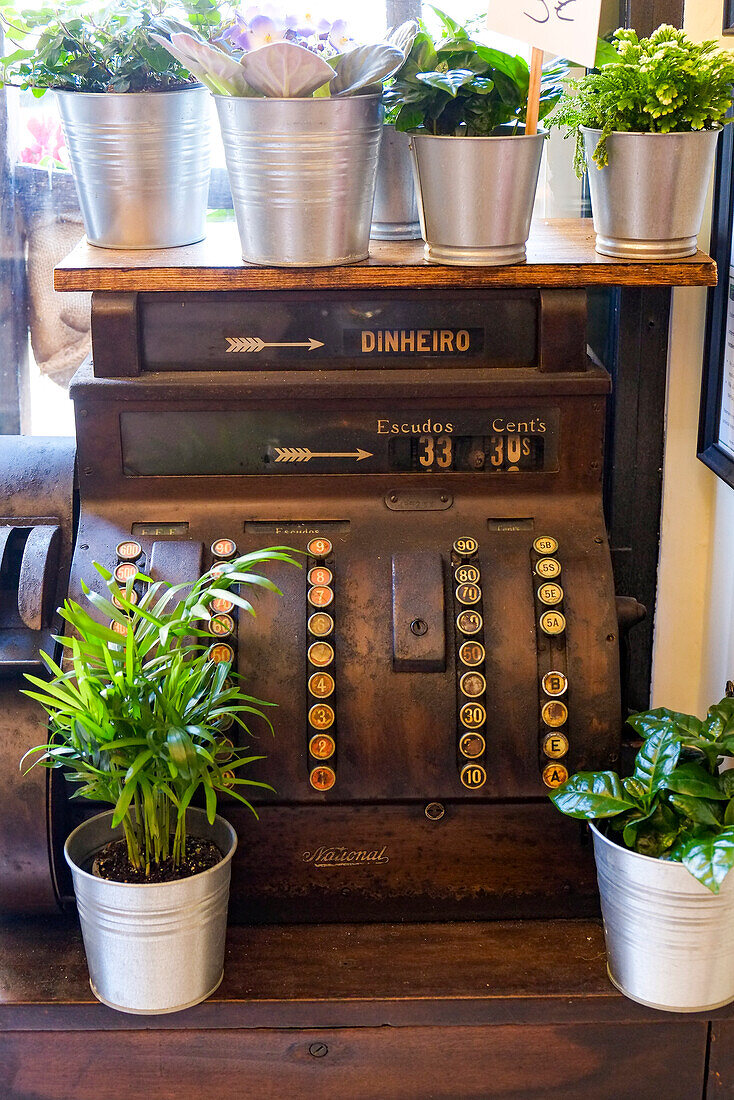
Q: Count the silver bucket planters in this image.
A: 7